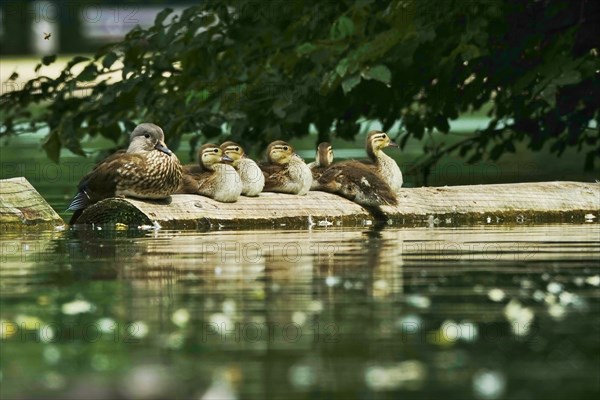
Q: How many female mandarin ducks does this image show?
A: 1